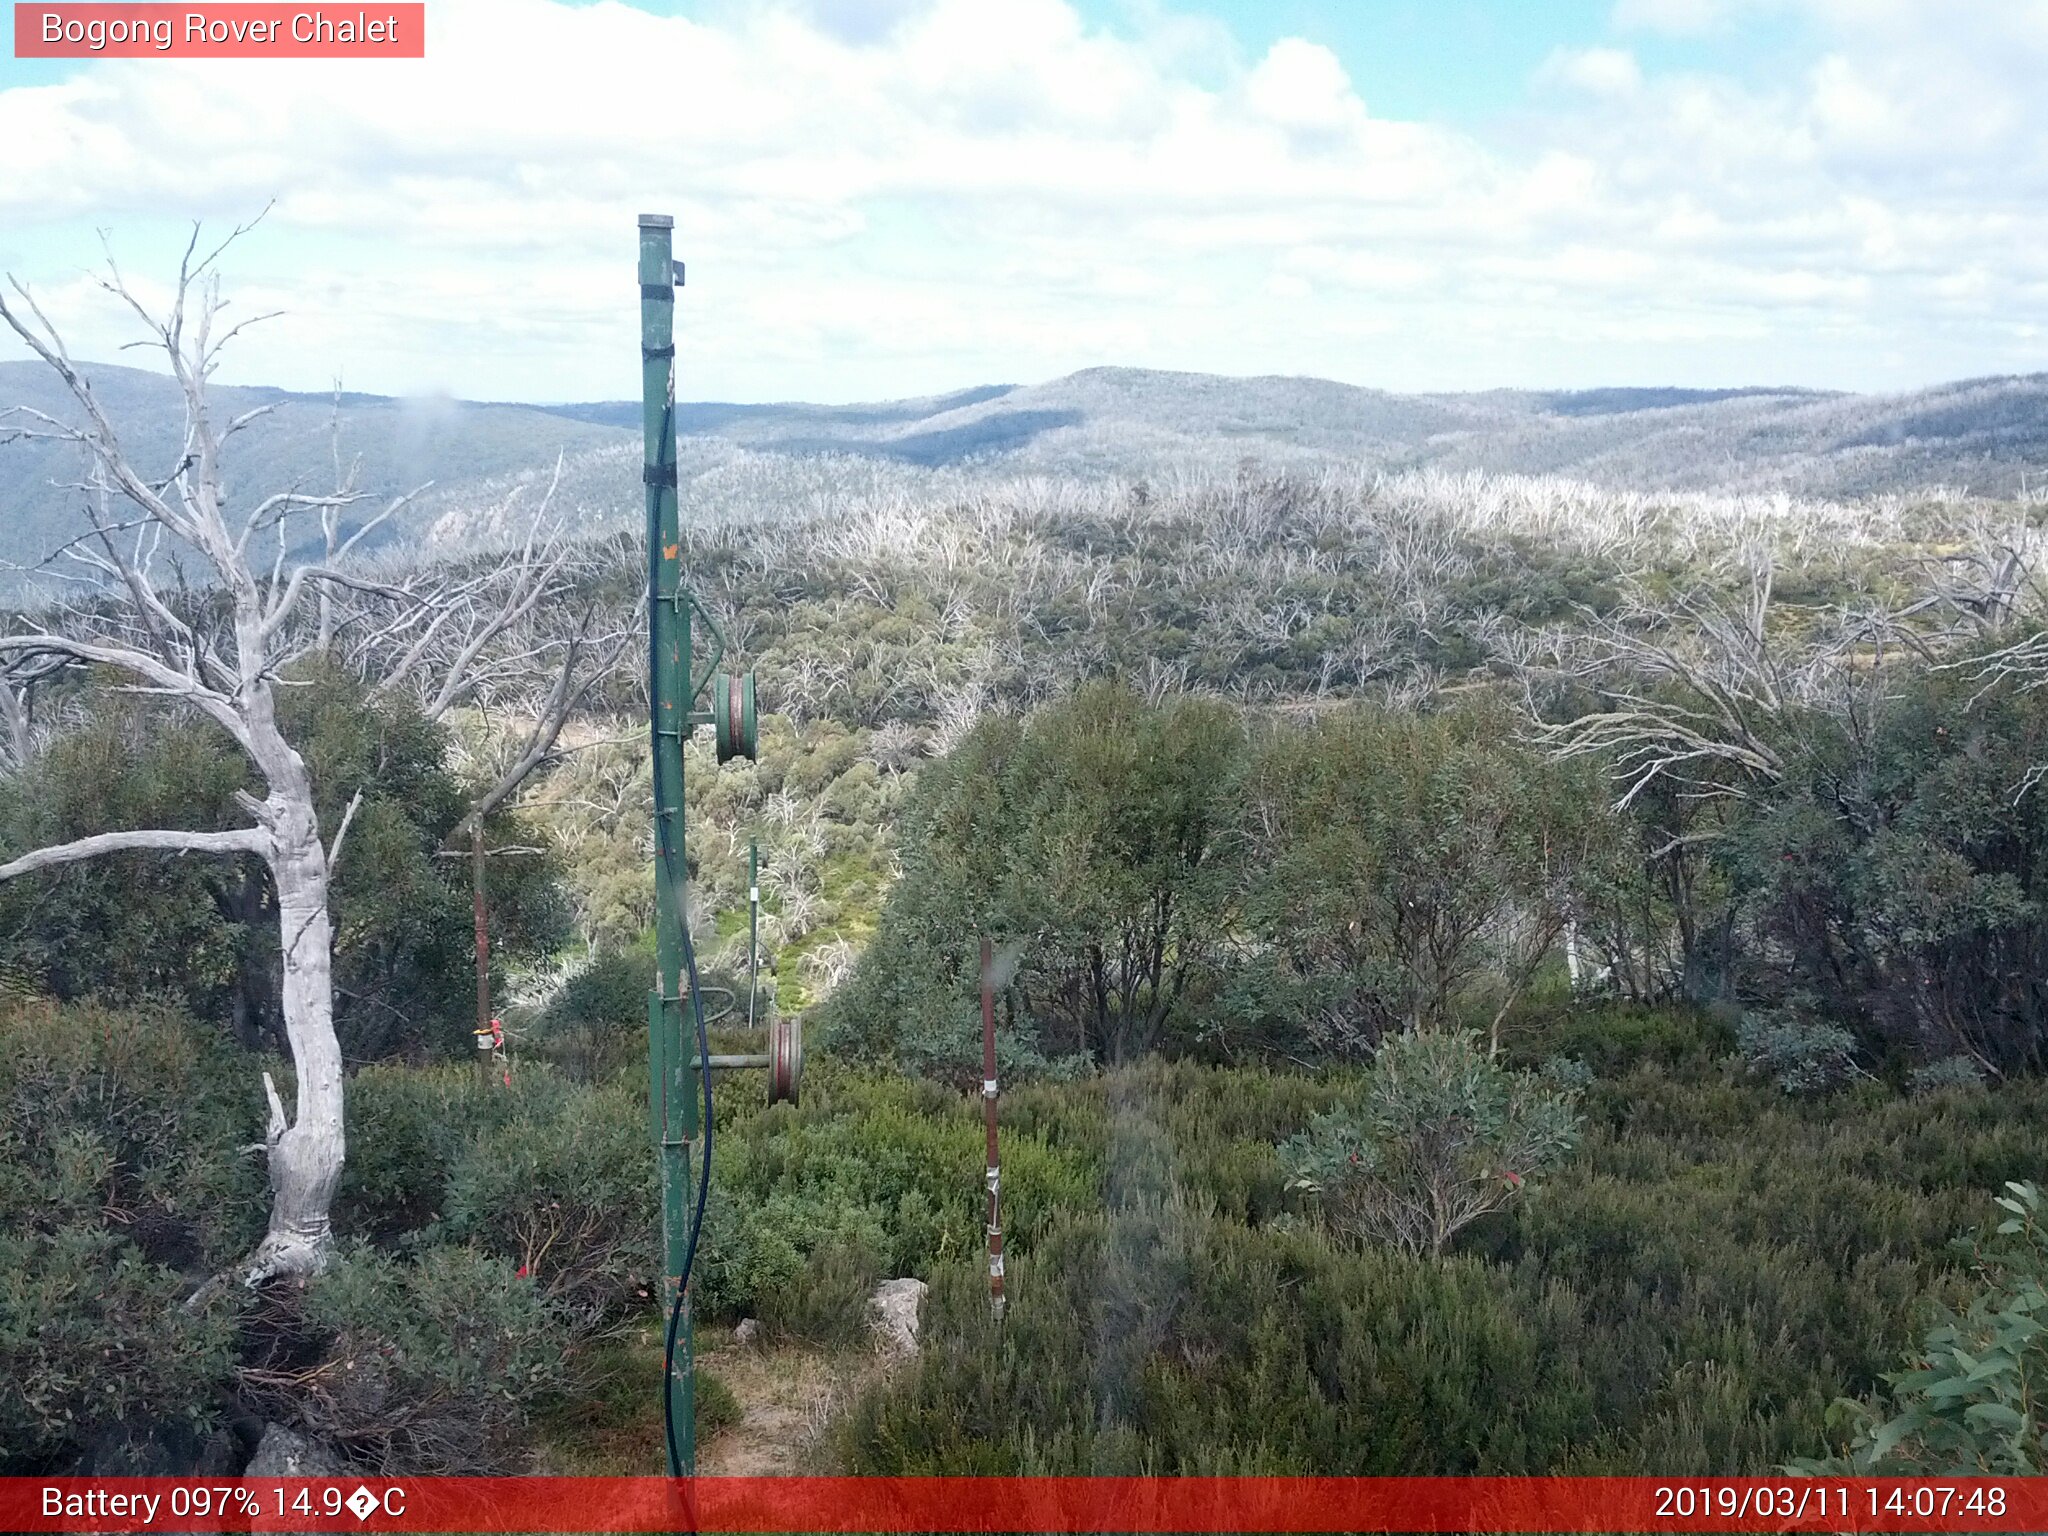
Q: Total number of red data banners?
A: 2